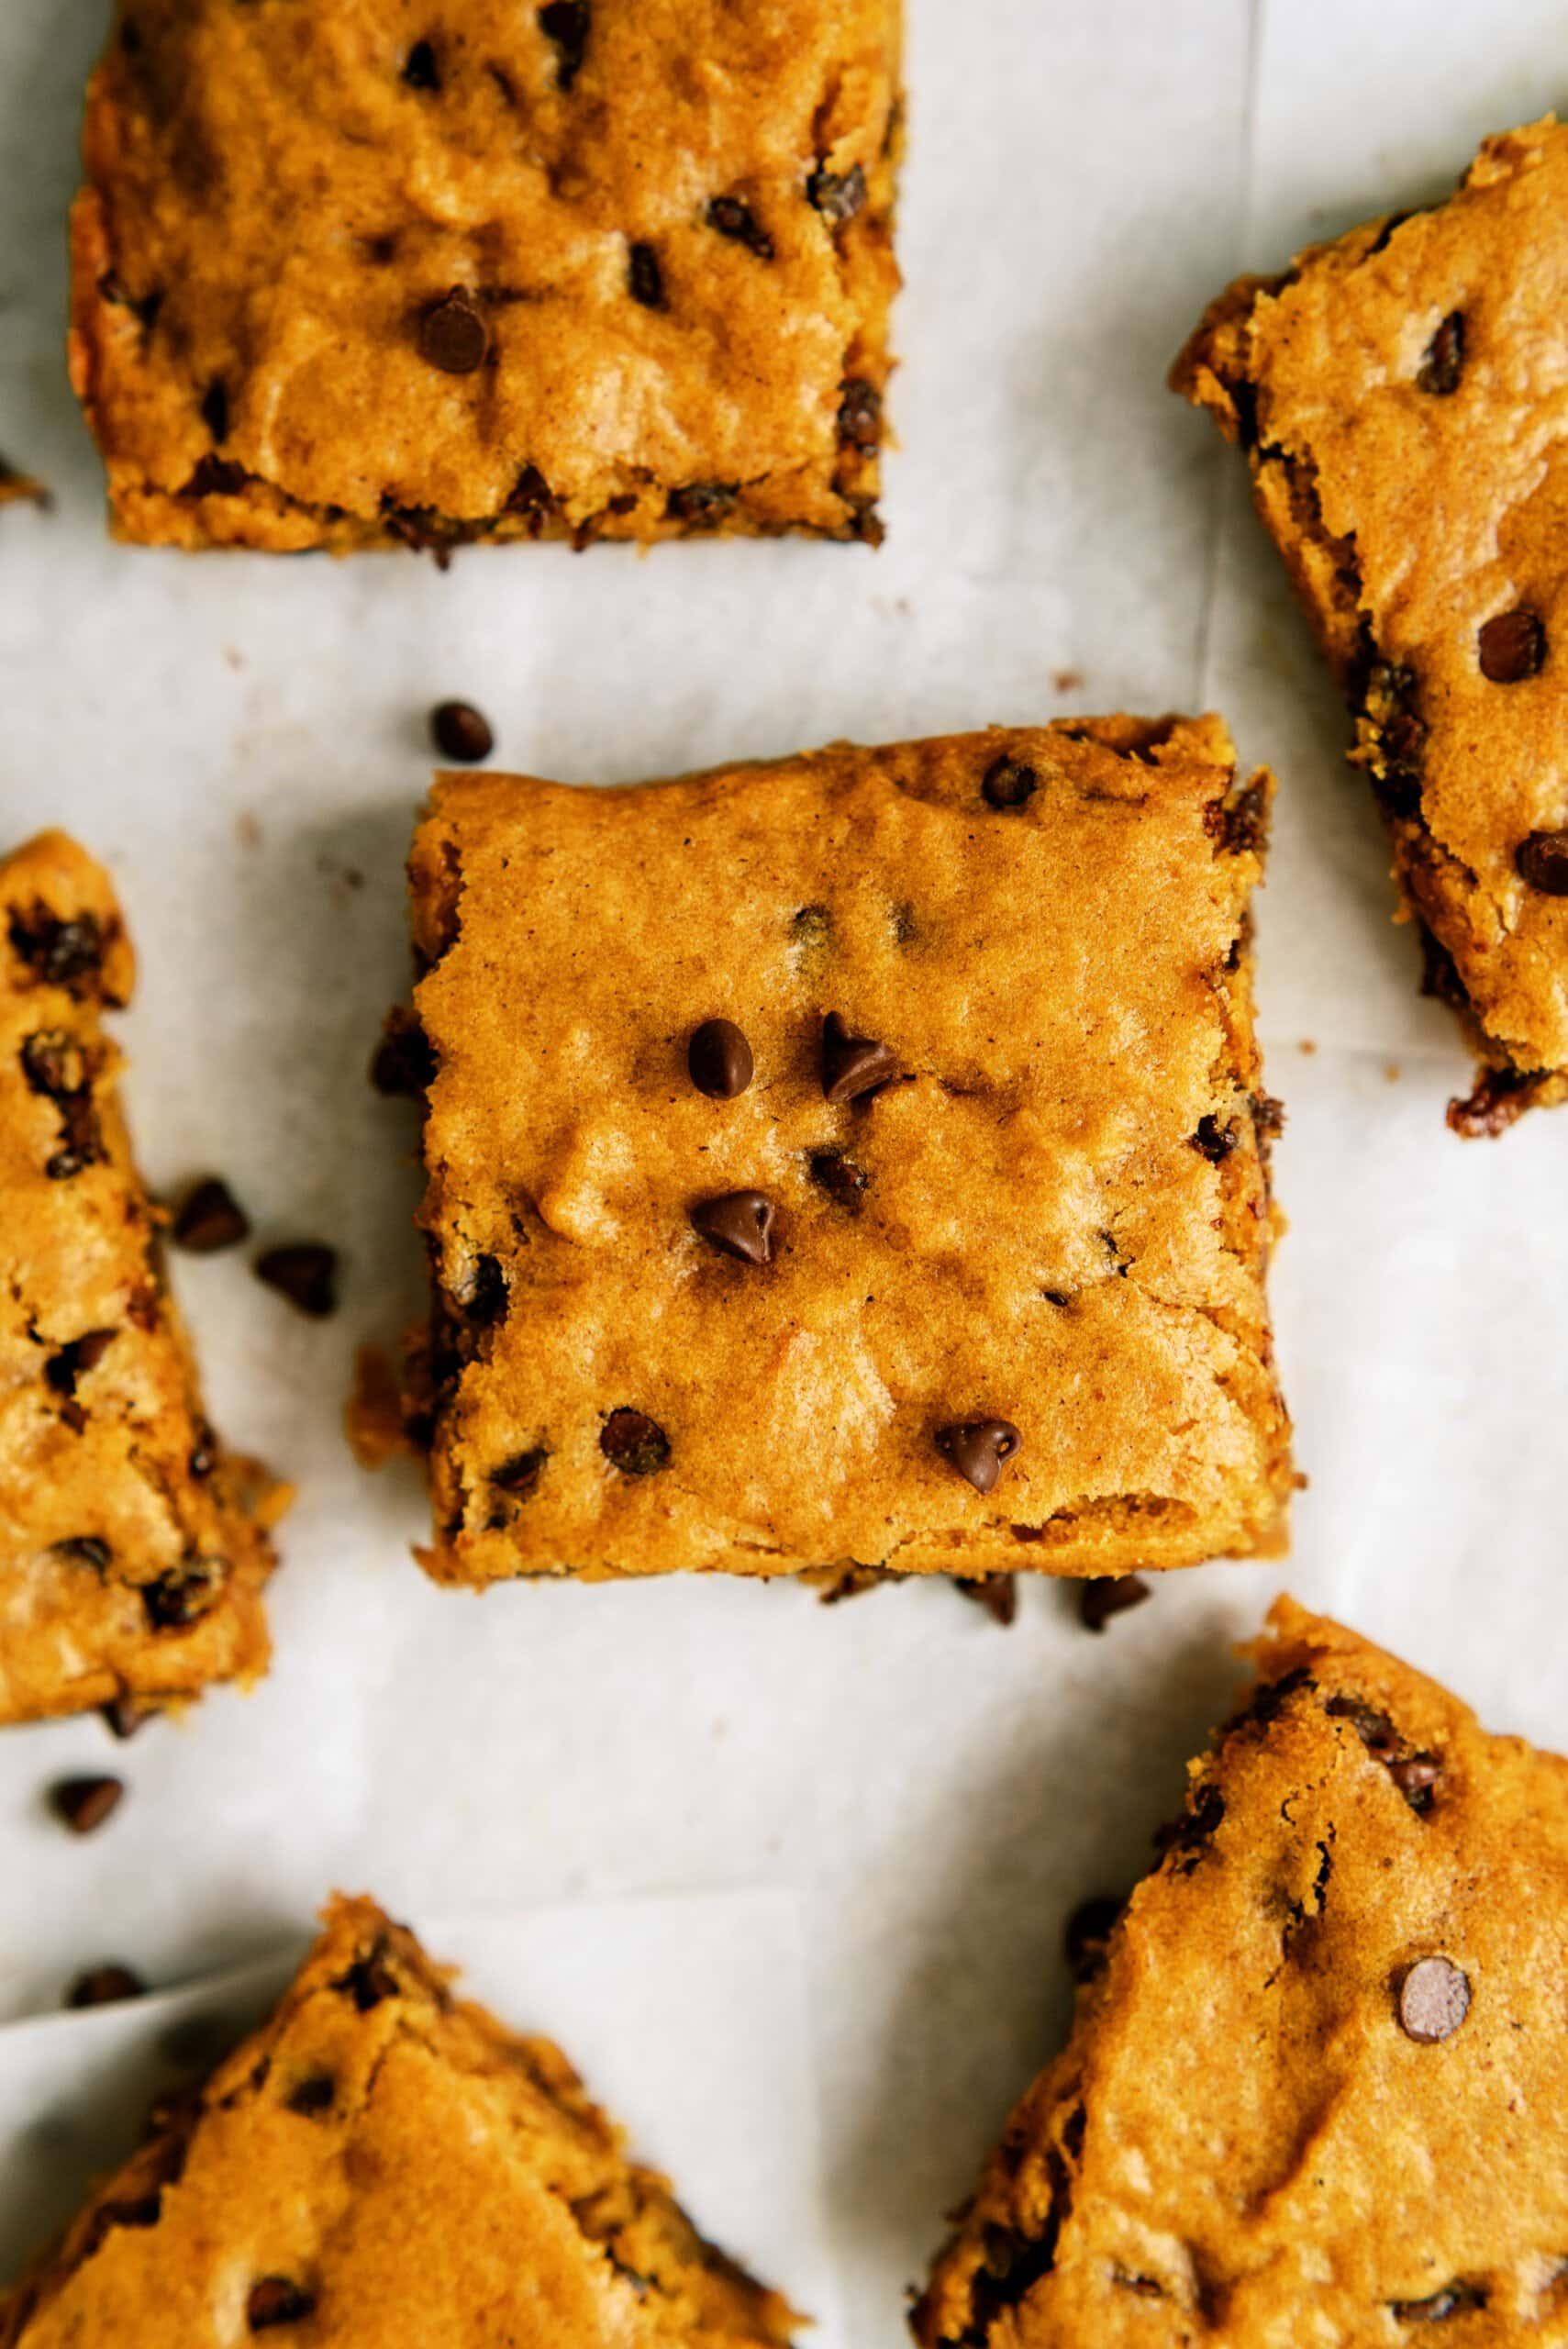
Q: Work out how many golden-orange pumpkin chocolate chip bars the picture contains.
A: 6